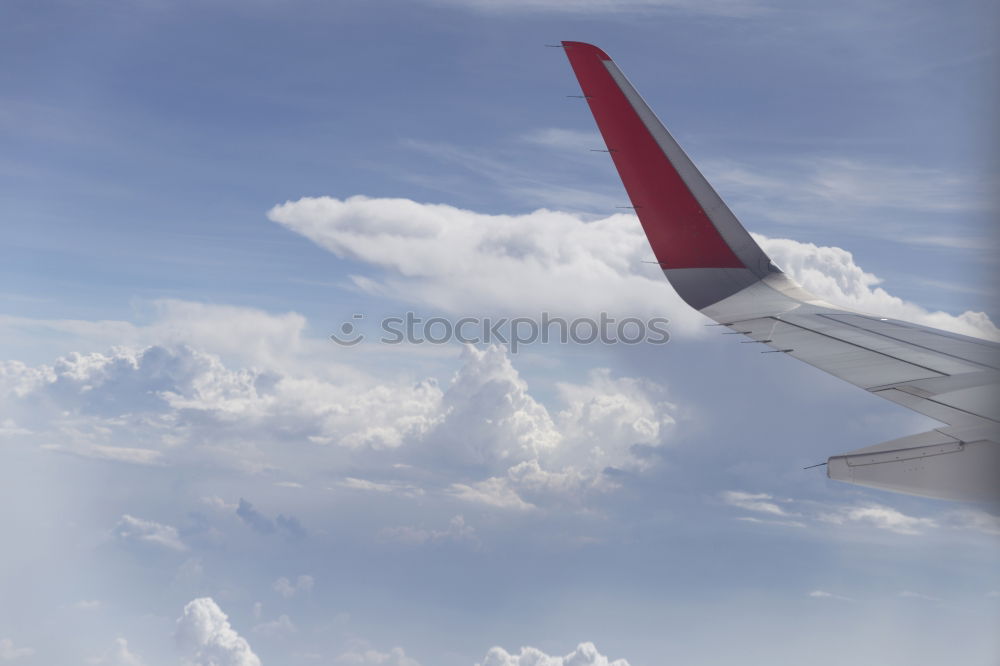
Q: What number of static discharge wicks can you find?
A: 10